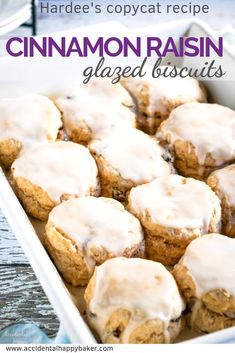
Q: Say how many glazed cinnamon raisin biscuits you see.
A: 11